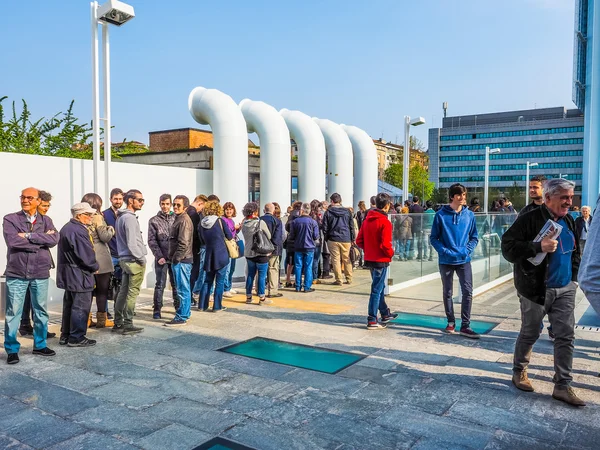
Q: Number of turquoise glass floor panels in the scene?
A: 3